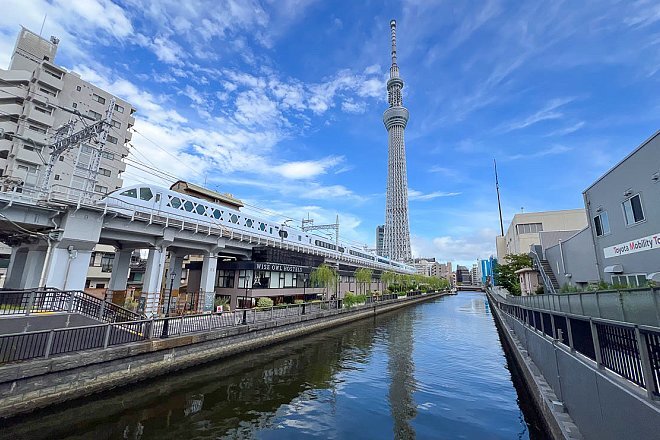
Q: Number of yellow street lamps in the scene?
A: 0